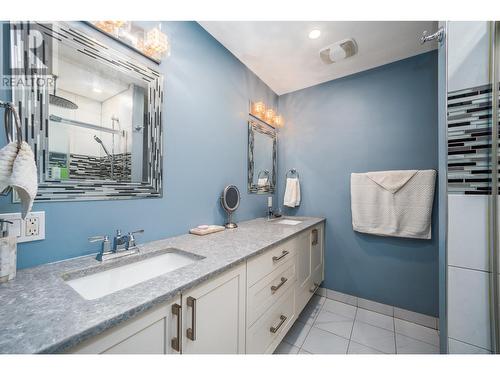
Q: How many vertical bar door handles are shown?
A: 3